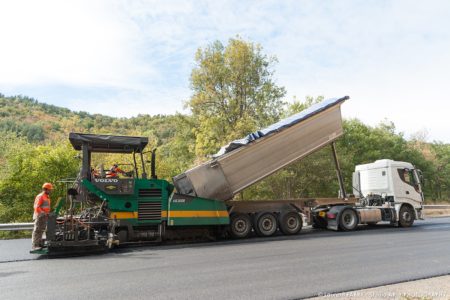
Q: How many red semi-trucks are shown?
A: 0